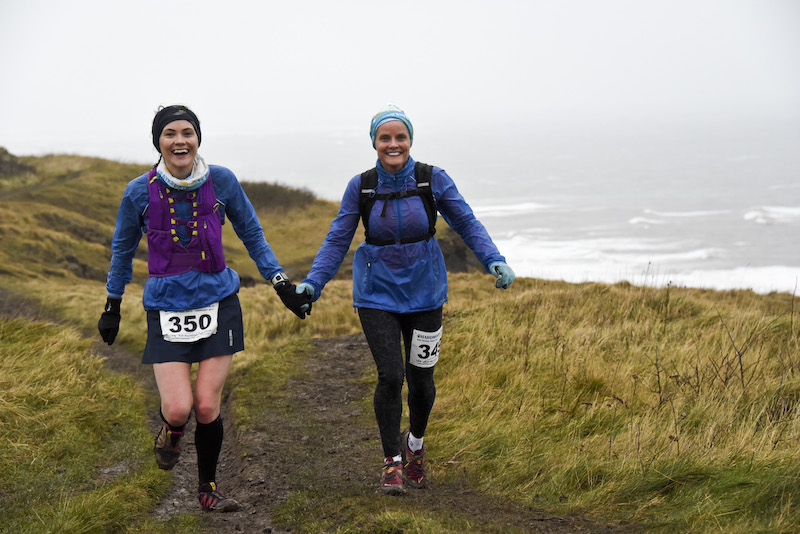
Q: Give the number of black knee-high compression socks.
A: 2